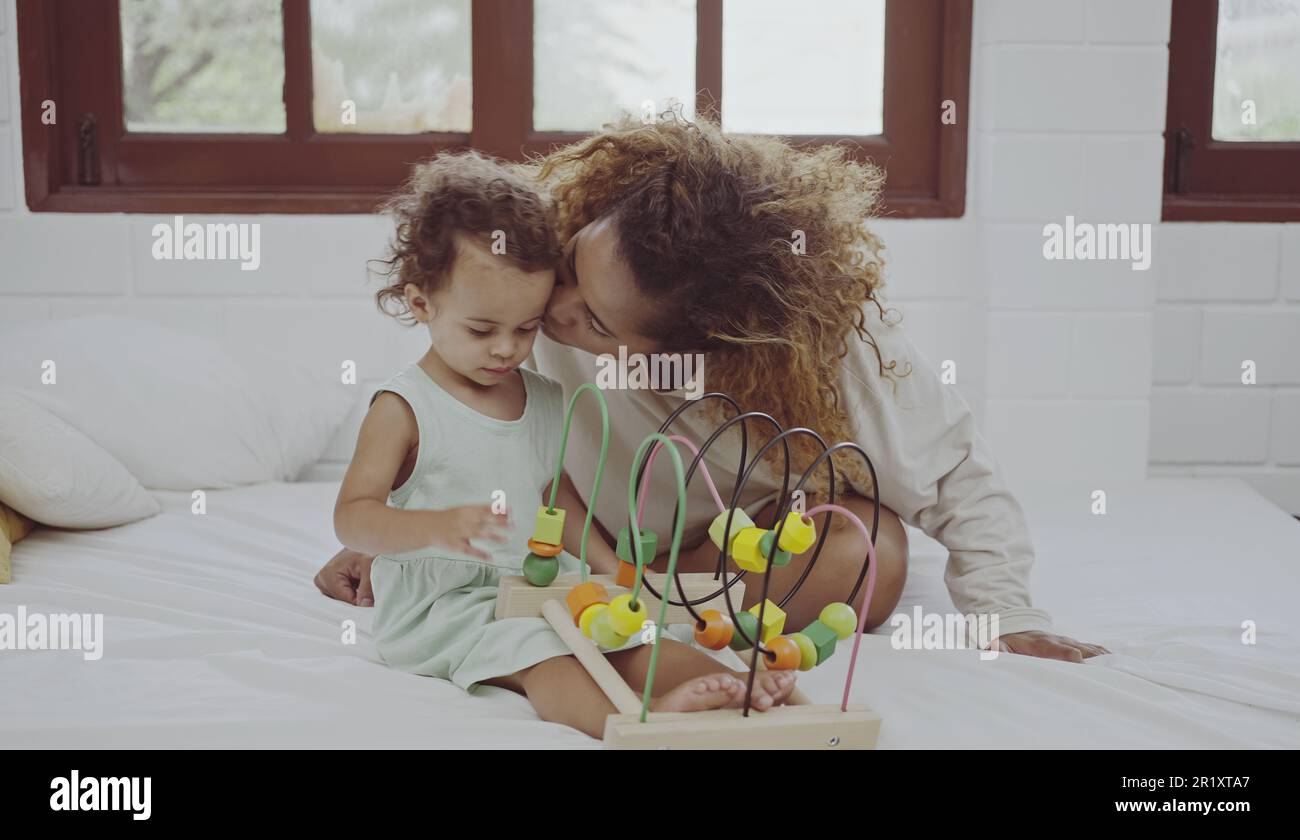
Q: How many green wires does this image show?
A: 2